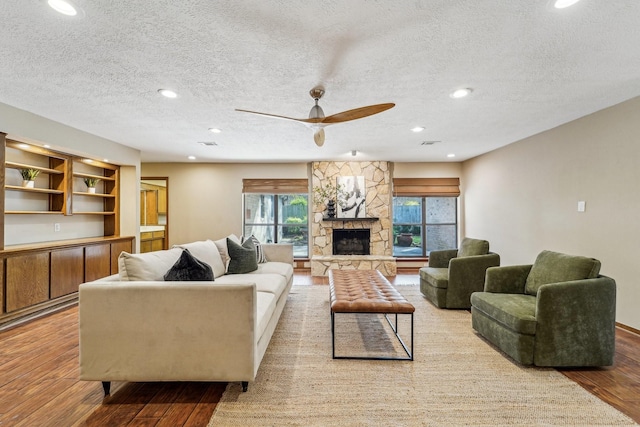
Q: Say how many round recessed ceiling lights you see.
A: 8